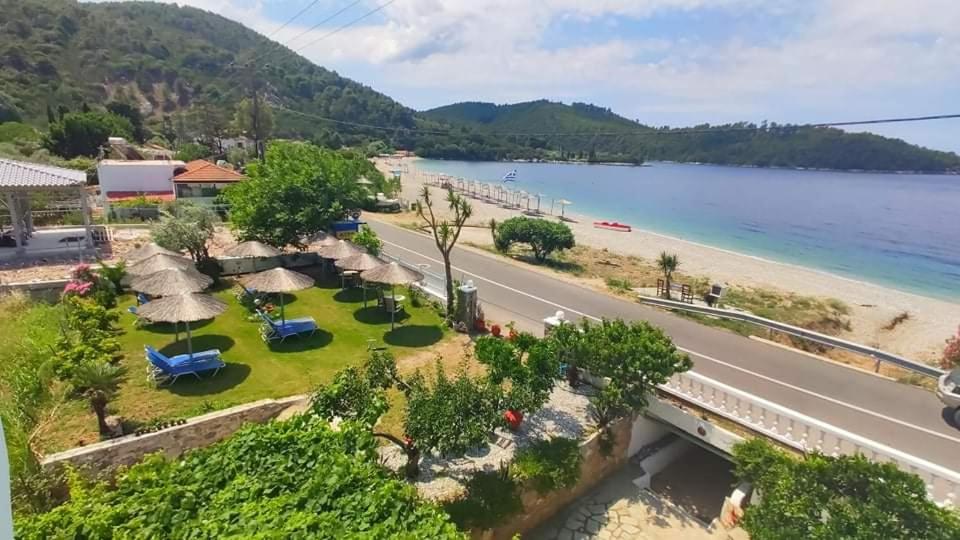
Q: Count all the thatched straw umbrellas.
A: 10